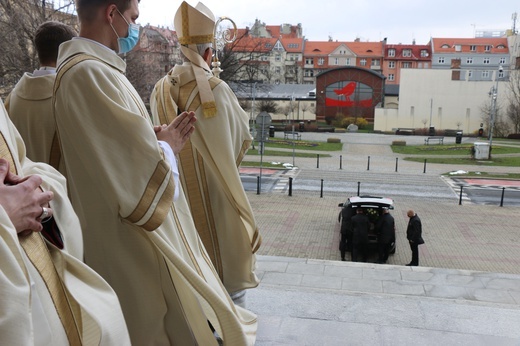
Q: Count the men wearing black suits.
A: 4